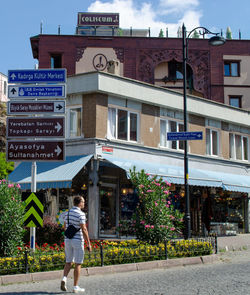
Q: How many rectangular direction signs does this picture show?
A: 6